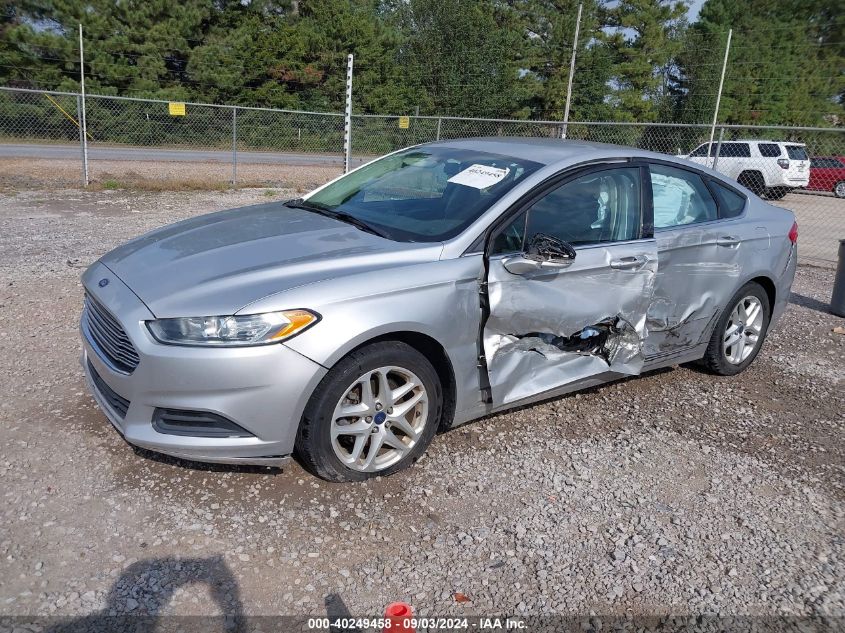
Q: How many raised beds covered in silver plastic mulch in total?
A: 0